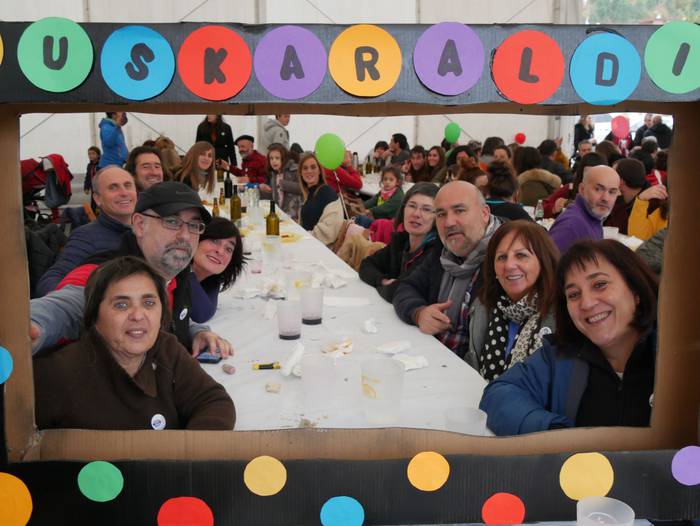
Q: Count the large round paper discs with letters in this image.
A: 9